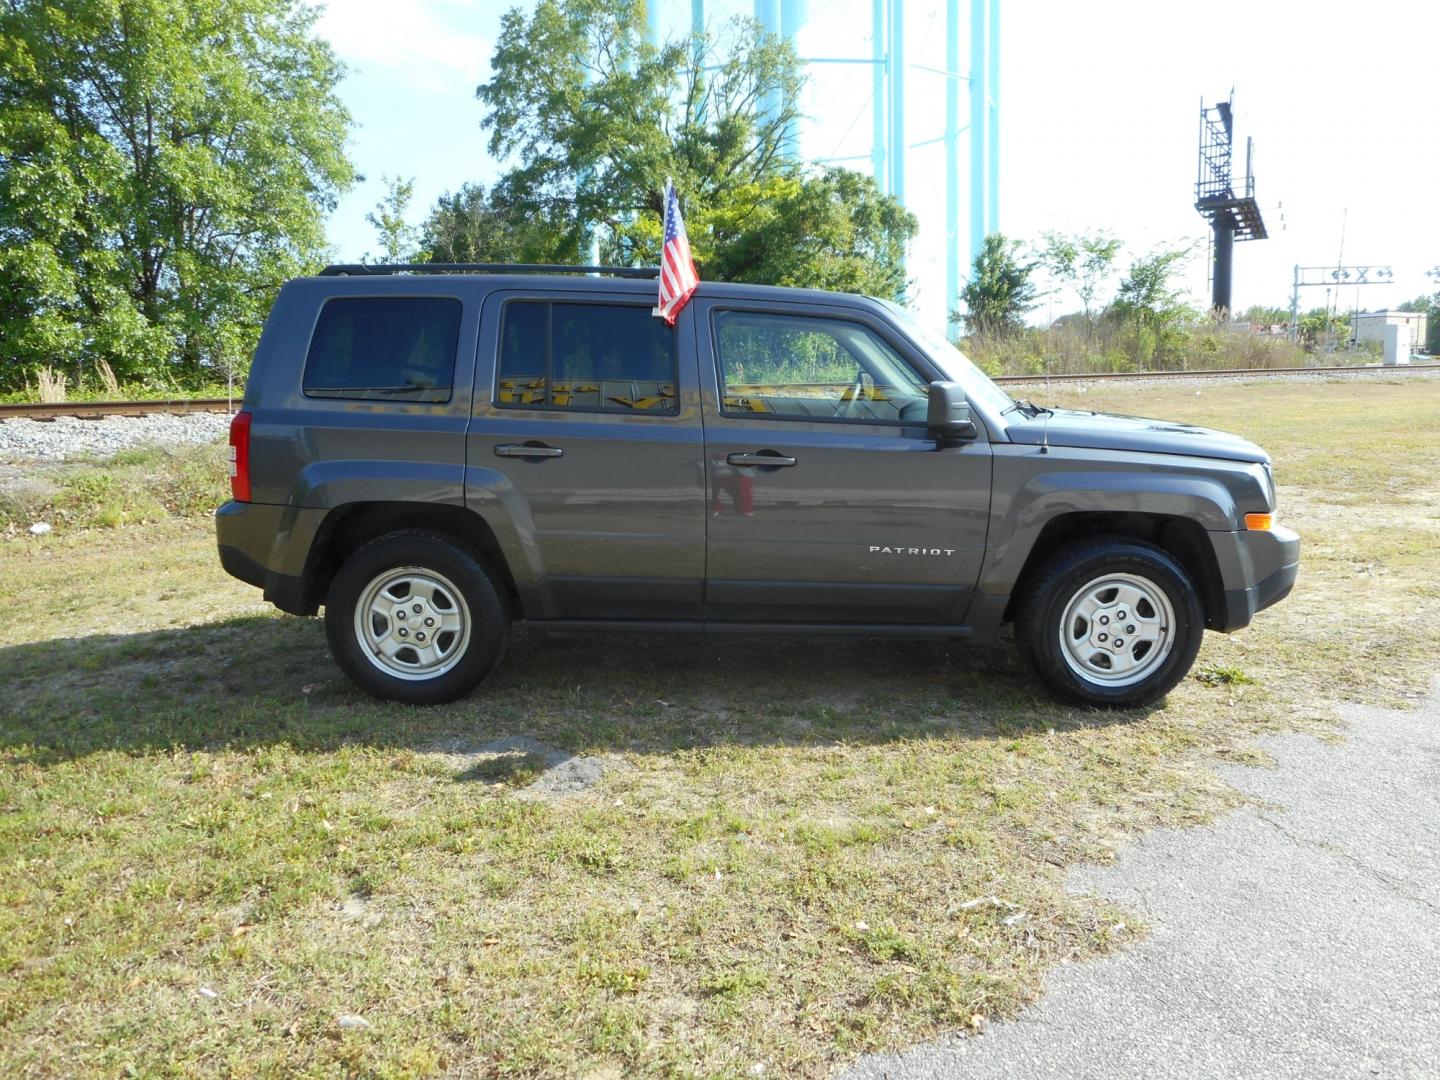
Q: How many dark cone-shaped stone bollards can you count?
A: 0